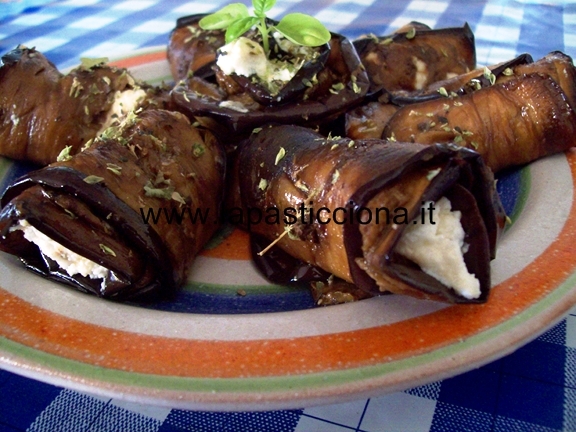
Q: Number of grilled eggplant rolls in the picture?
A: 7